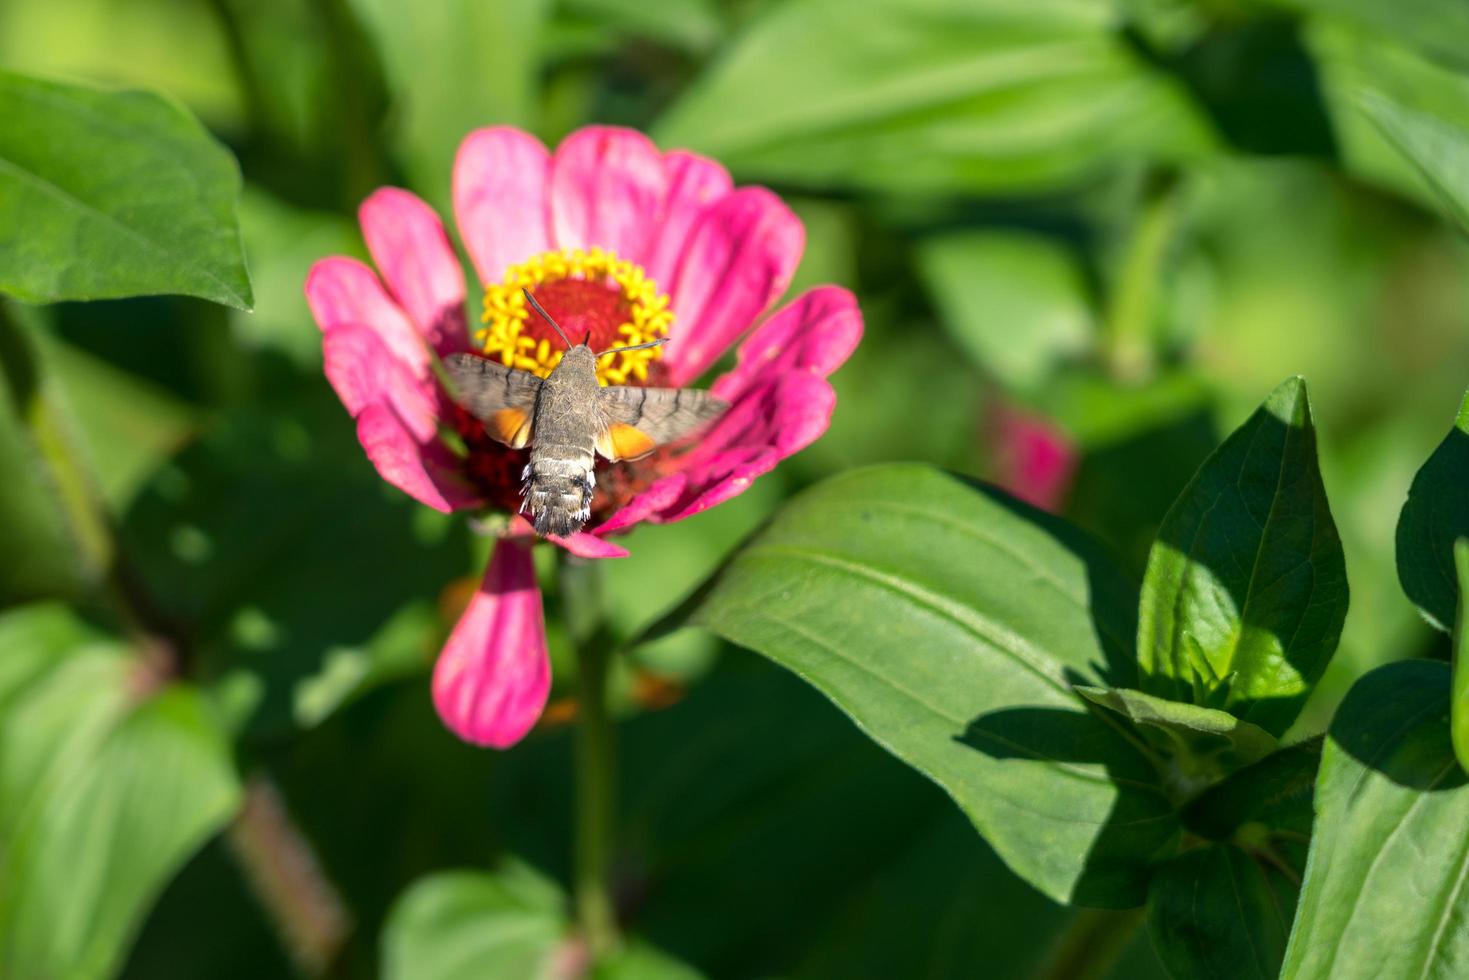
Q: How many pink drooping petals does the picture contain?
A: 1